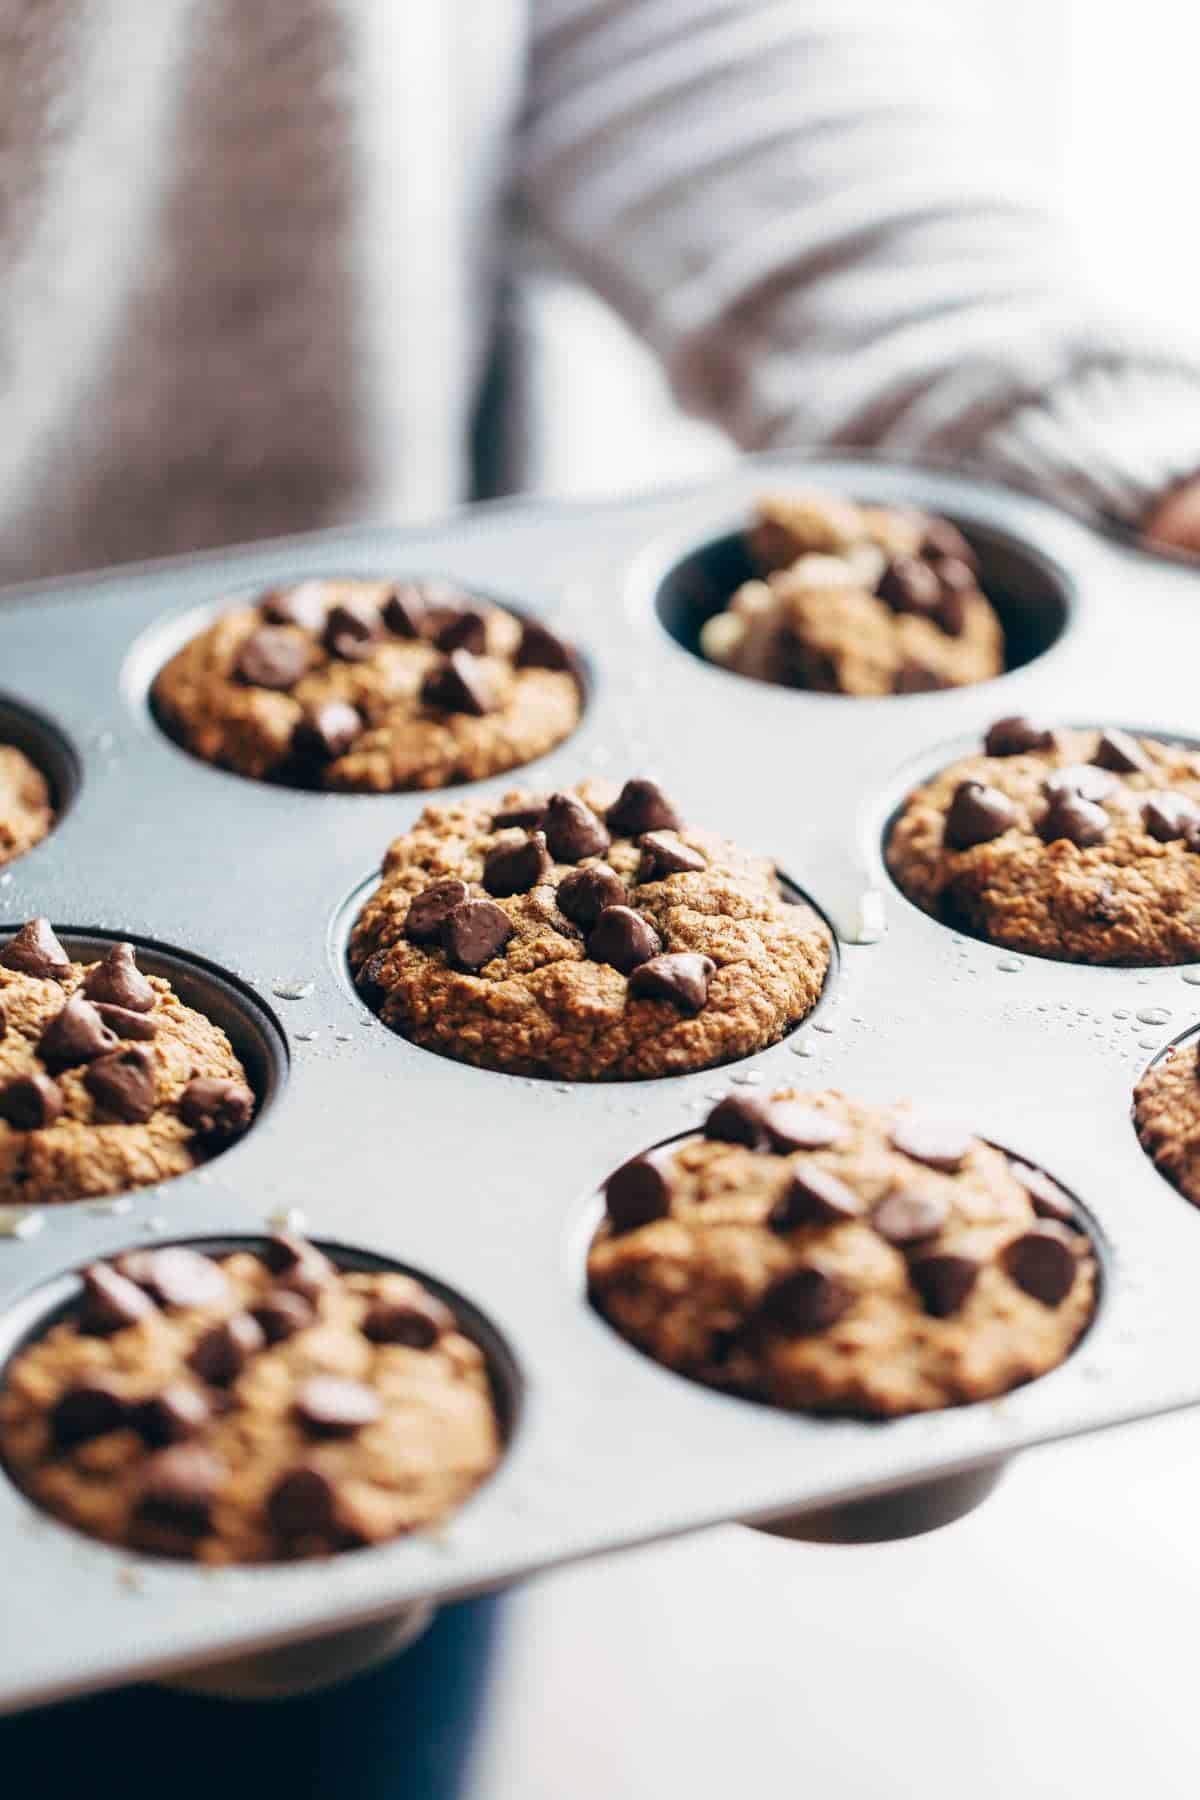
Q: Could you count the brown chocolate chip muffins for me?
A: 9